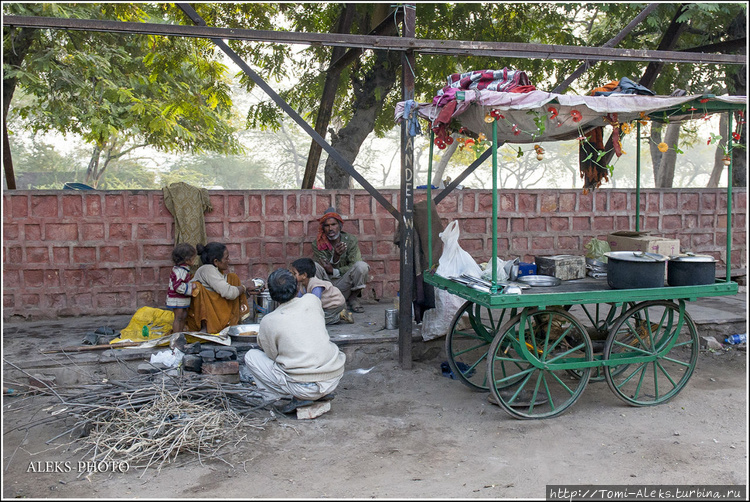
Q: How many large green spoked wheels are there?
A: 4